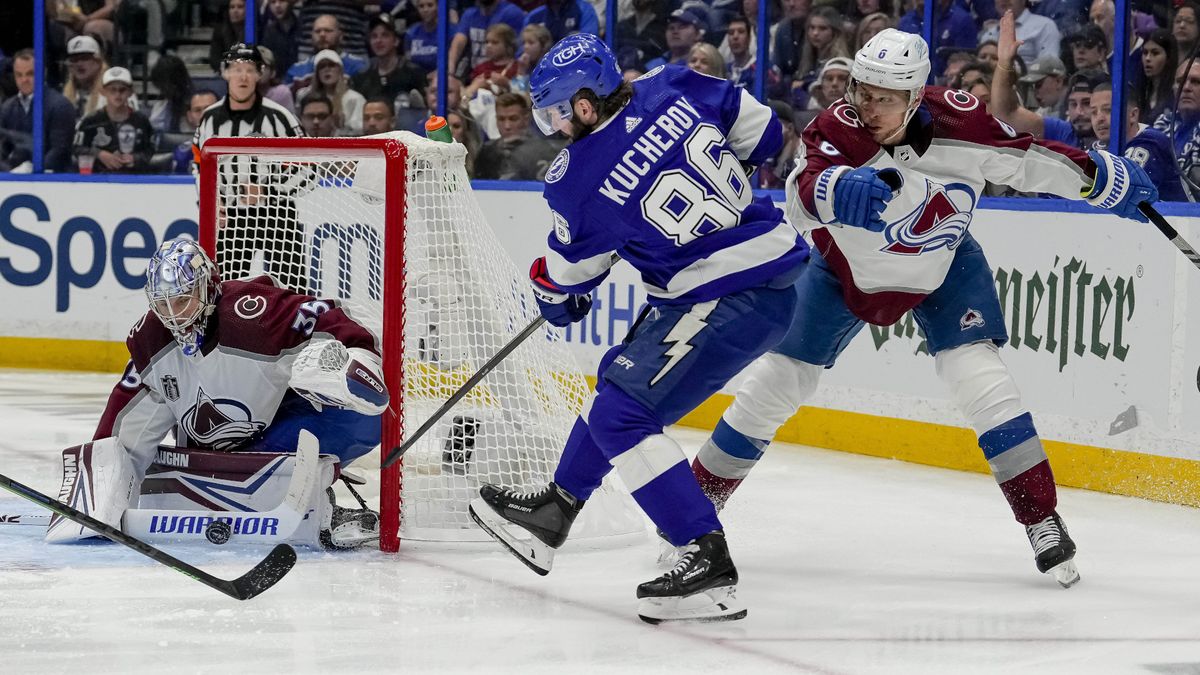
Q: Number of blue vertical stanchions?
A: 7